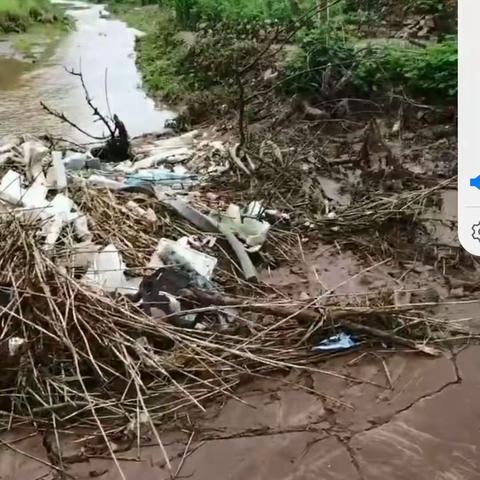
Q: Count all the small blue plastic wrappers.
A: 1